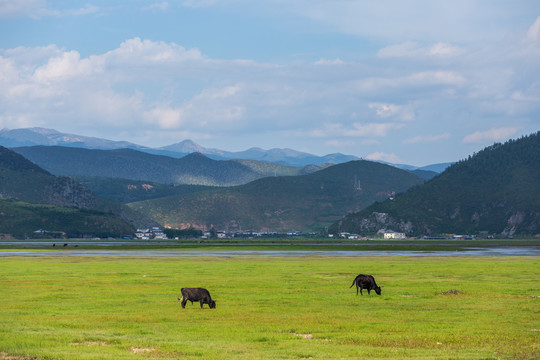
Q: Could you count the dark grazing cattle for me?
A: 2